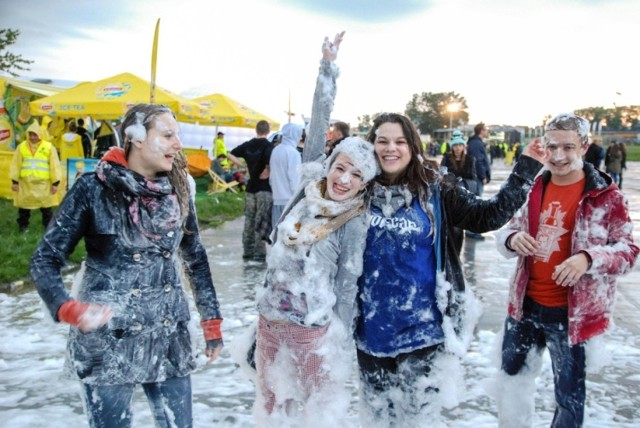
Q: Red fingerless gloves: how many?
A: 2